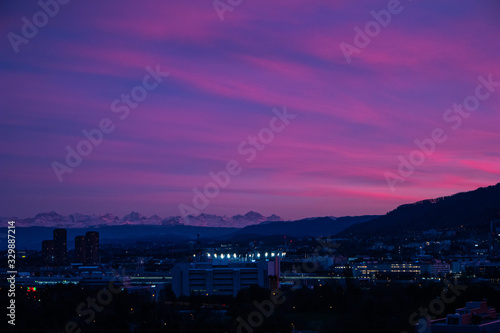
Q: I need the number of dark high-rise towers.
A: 4